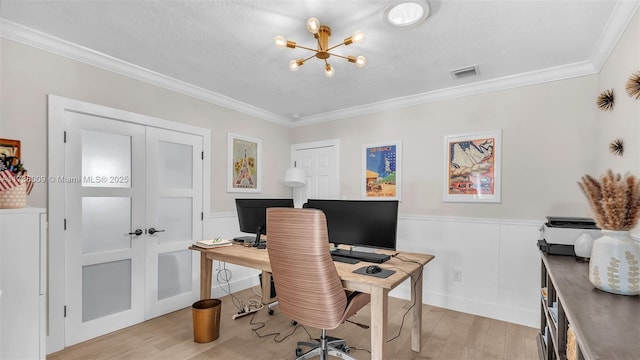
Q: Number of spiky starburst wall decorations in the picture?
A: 3